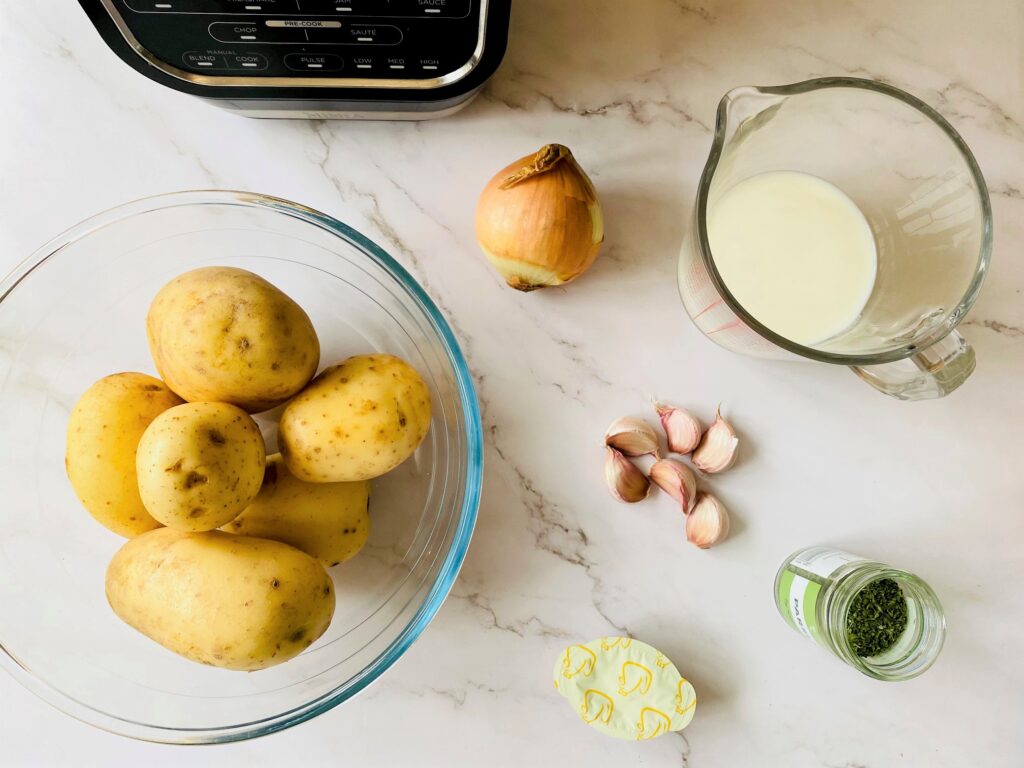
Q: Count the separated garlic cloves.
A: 6